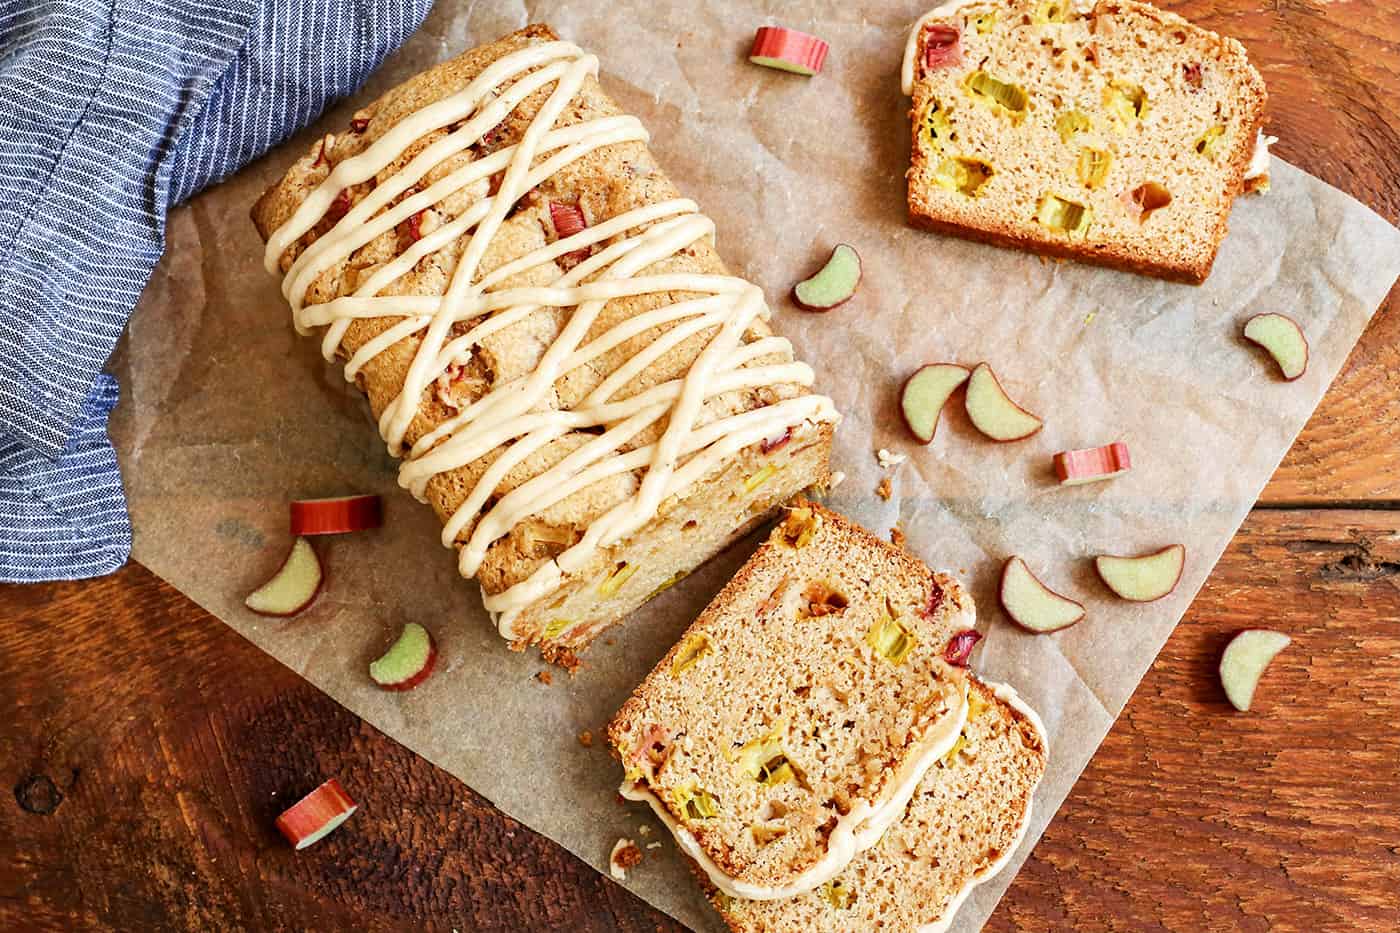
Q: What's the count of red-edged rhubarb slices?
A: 13